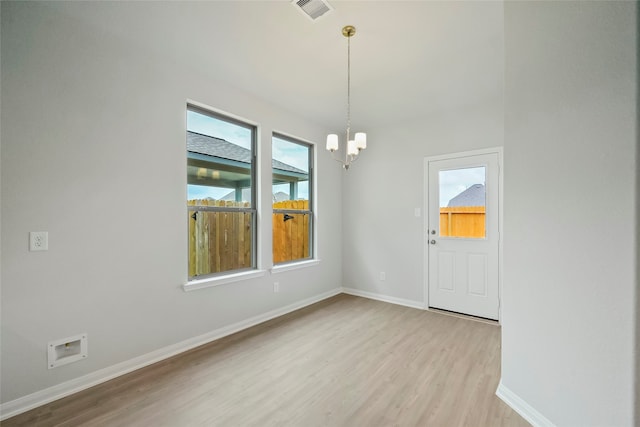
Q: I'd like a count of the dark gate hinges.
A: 2